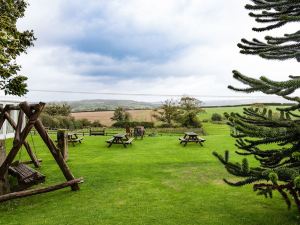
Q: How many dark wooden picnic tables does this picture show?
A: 3